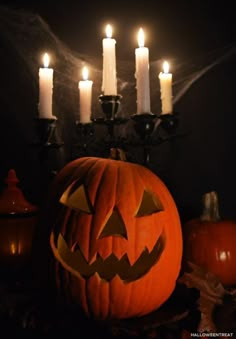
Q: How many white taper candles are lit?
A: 5